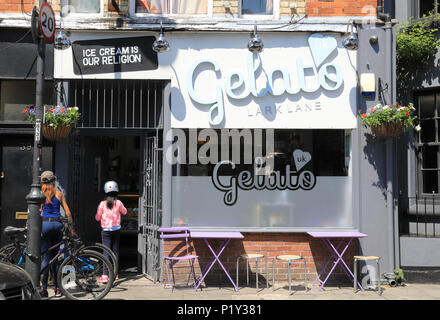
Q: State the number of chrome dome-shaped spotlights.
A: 4